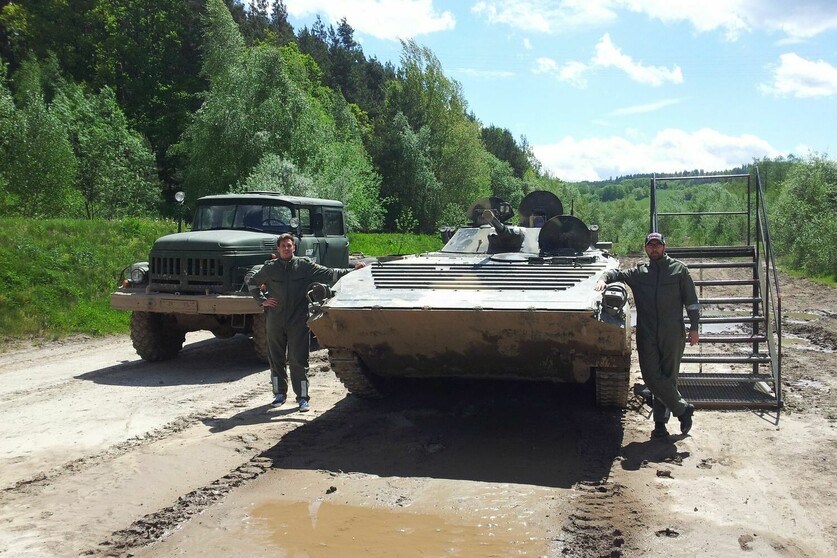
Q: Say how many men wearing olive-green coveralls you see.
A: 2